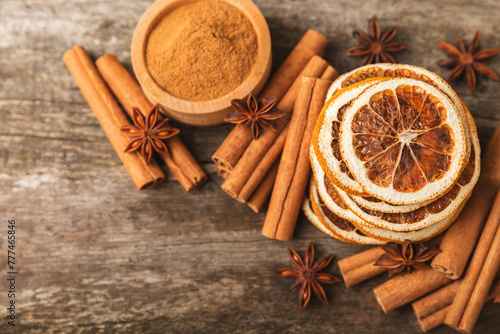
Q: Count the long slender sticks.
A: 11